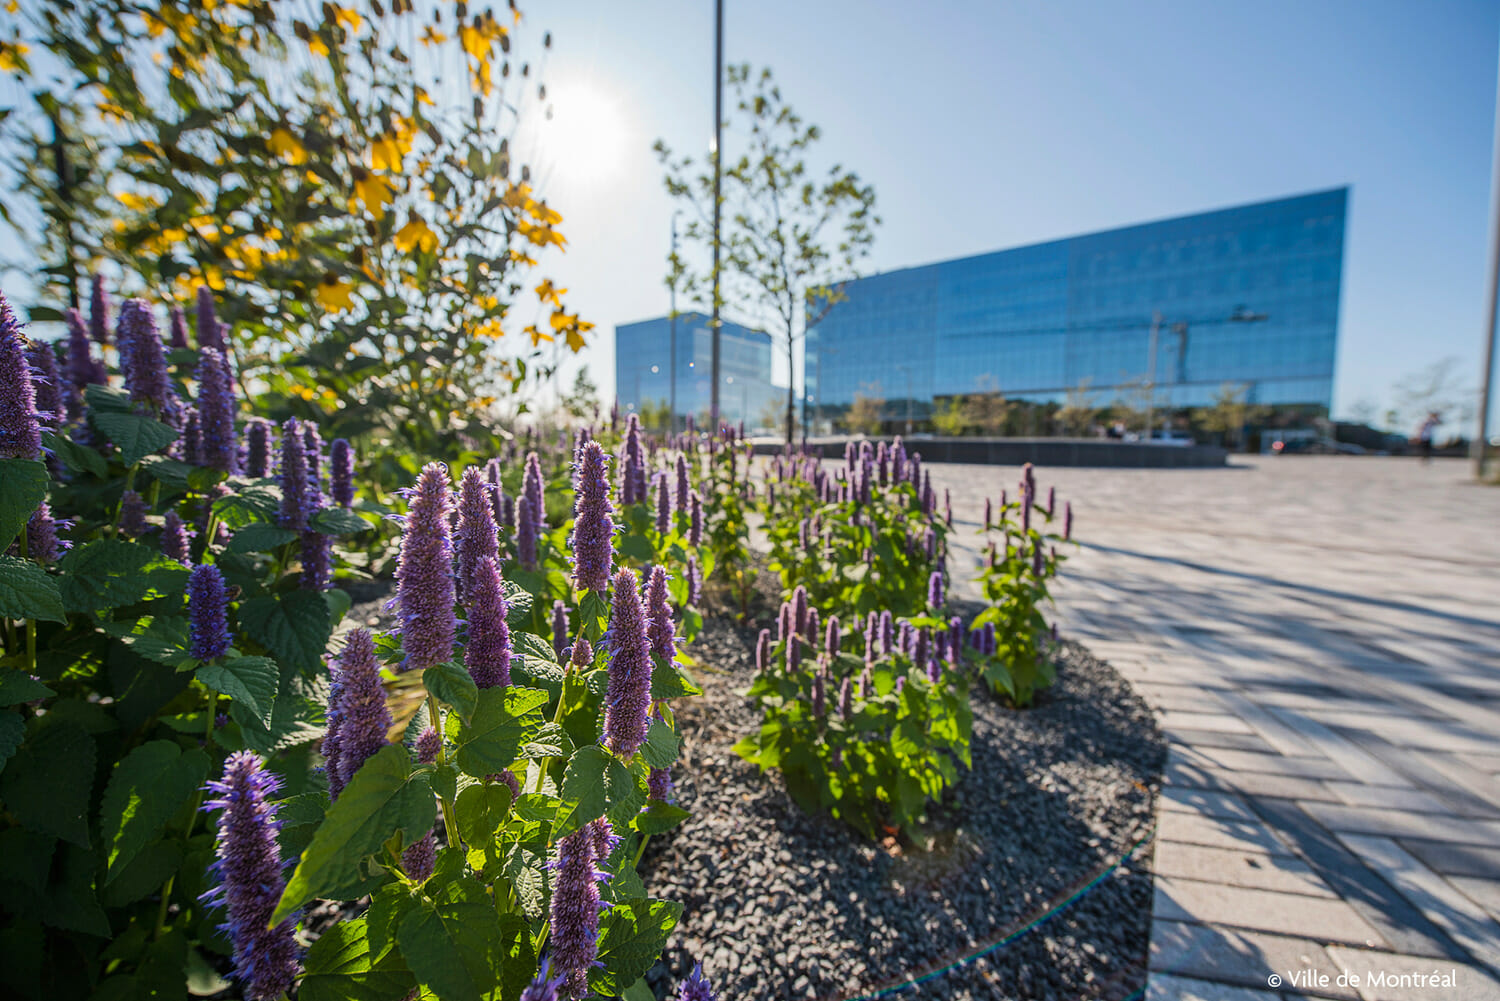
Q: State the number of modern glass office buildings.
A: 2